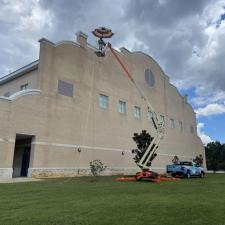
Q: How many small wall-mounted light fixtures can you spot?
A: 2